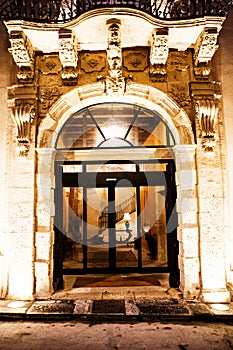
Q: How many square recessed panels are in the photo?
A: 4